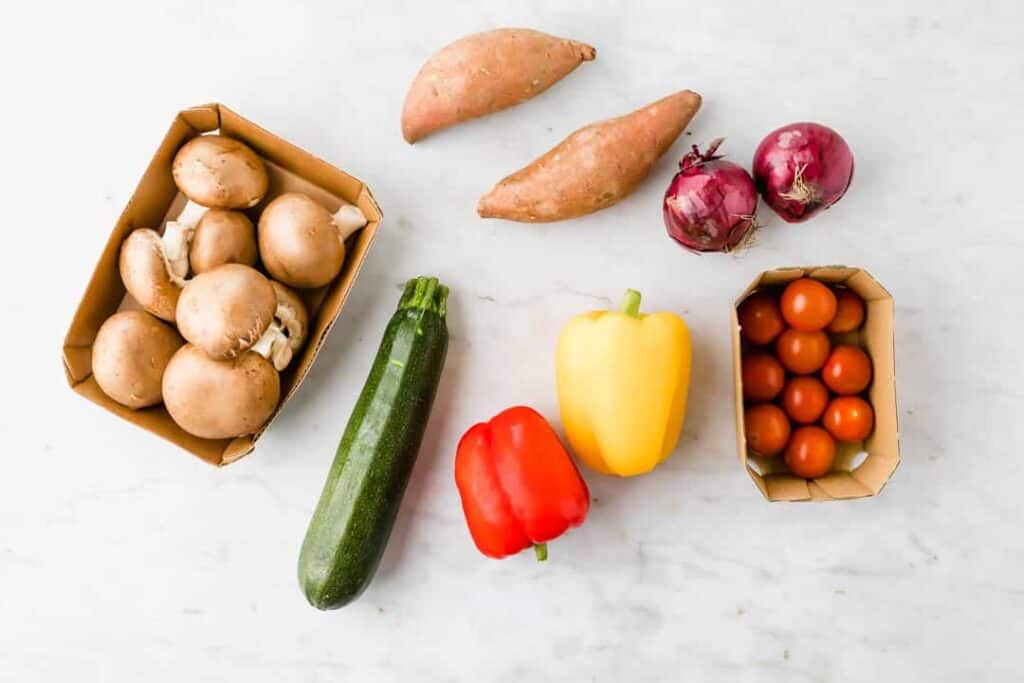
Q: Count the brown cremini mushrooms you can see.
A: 8